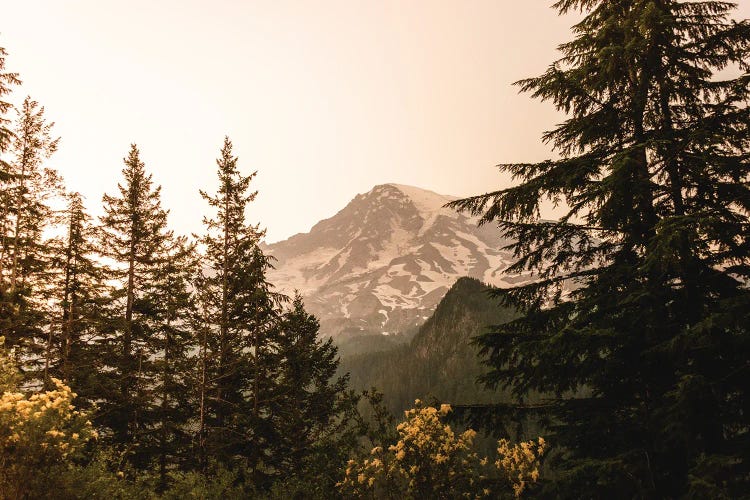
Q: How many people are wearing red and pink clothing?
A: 0